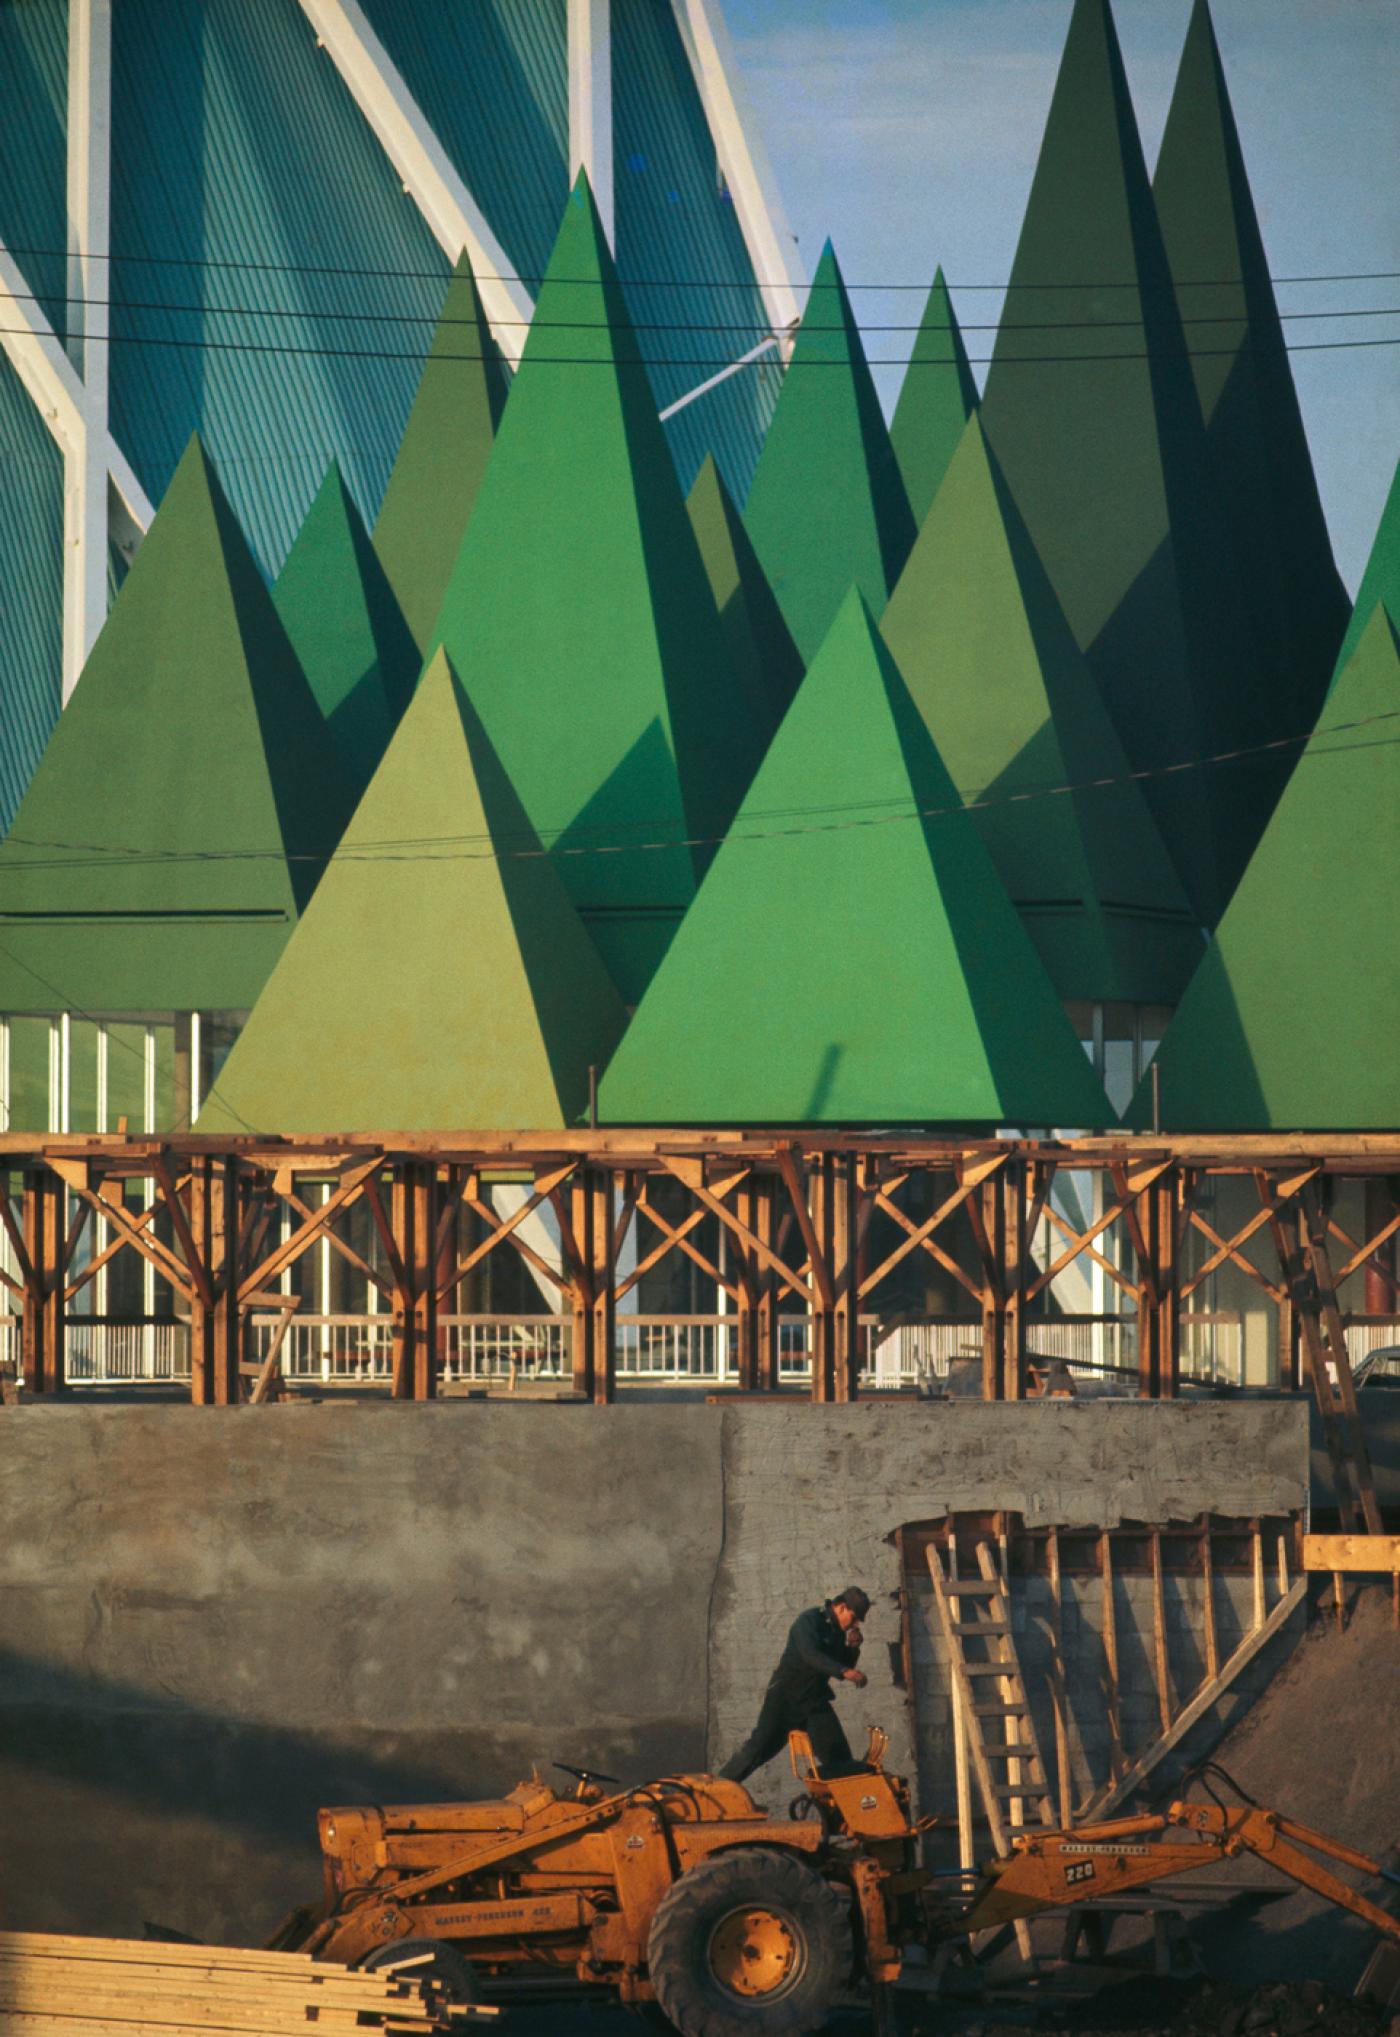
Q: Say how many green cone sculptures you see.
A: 14